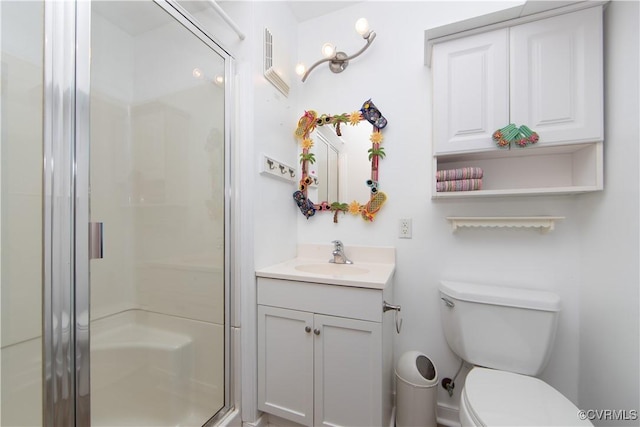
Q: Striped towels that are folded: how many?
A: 2